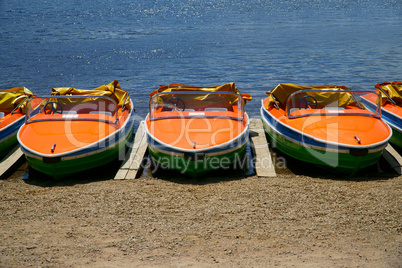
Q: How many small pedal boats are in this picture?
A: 5